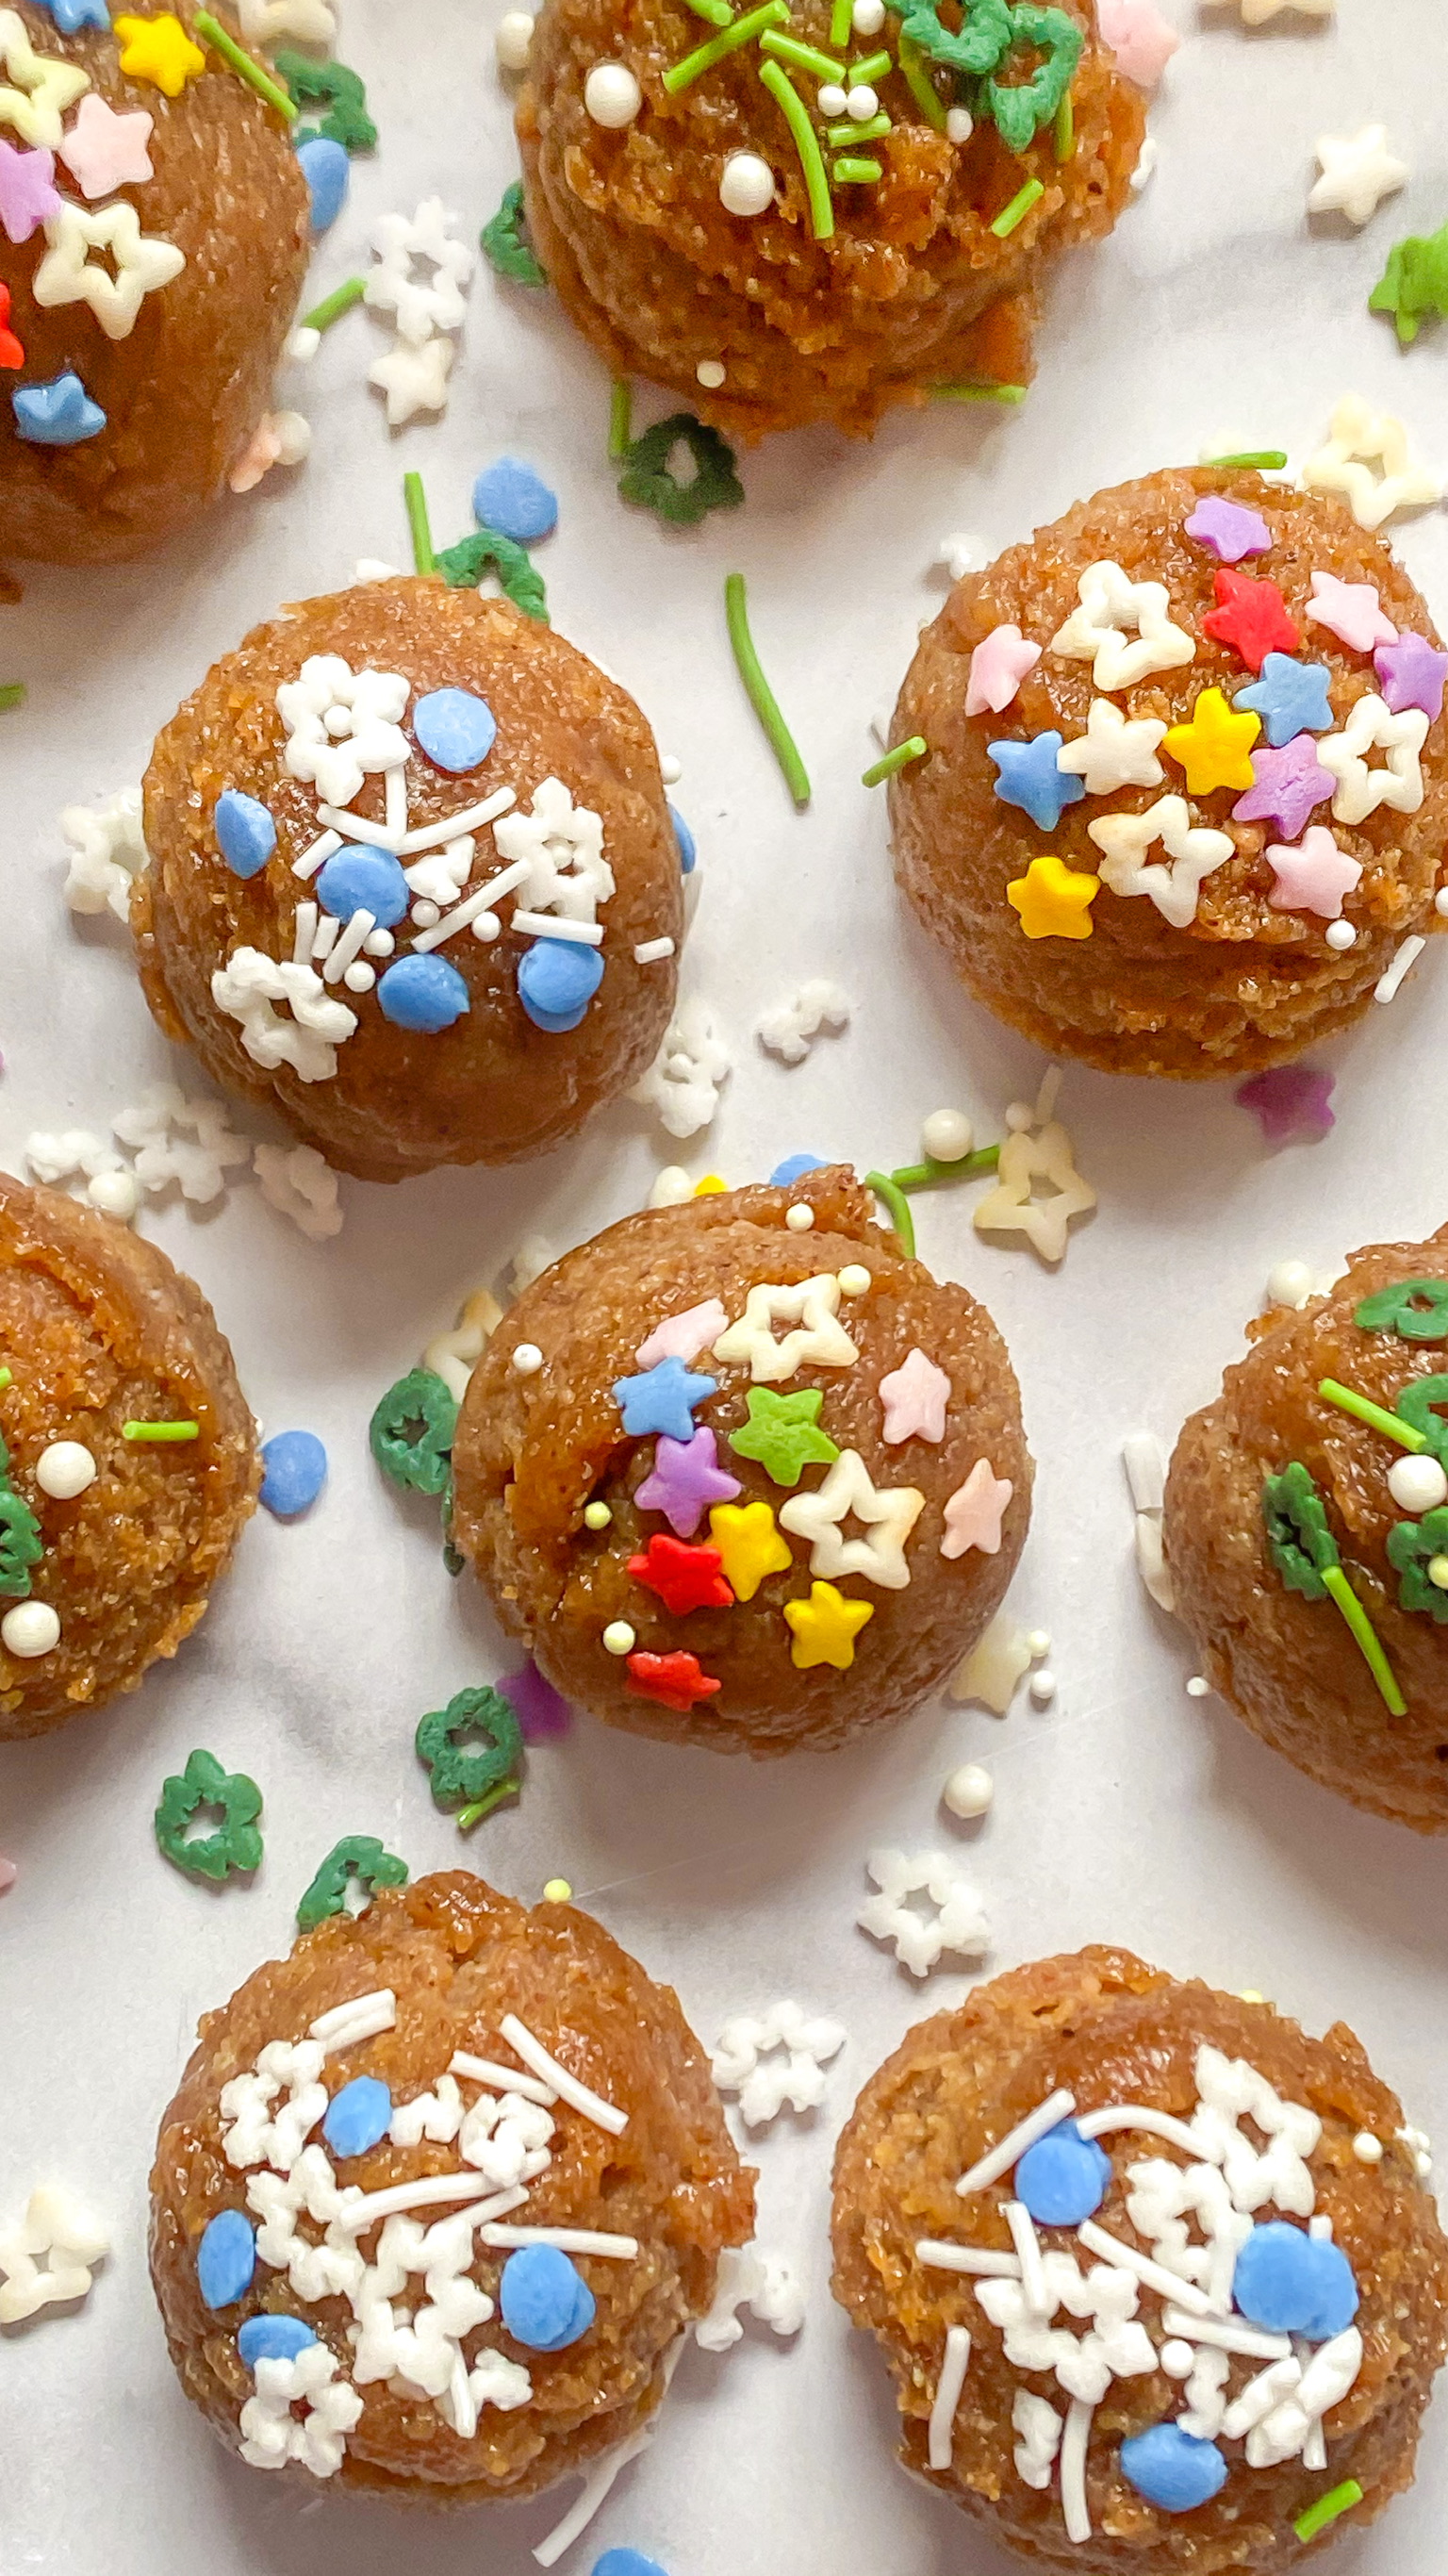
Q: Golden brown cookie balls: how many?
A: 9